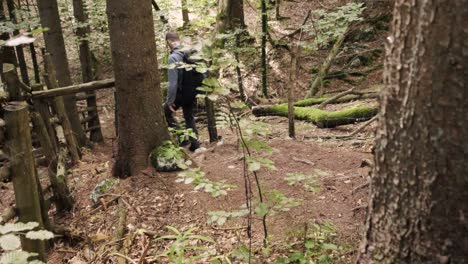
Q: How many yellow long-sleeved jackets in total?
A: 0